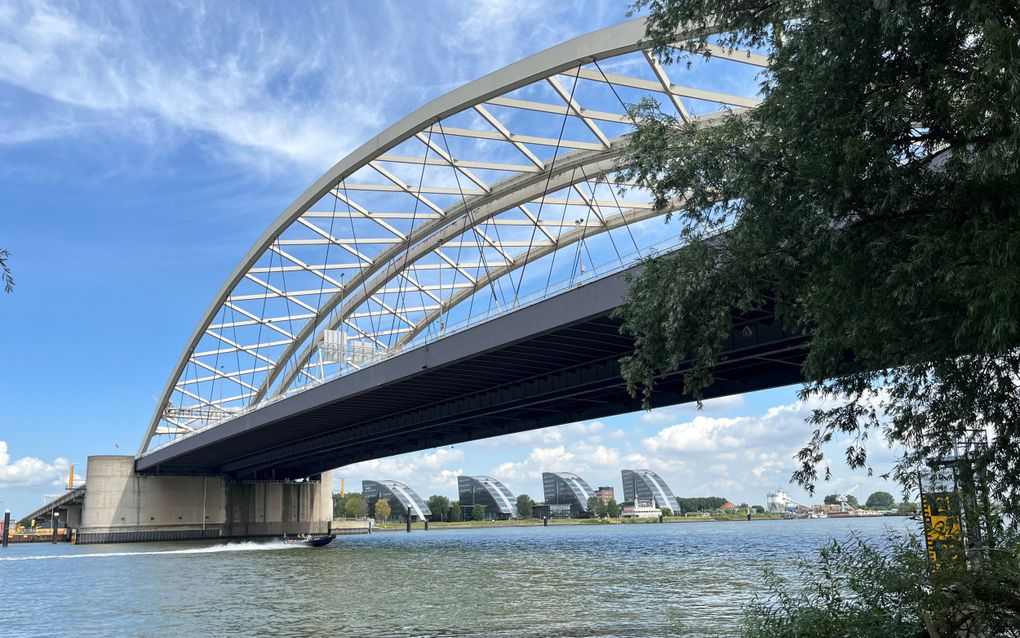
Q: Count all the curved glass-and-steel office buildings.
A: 4